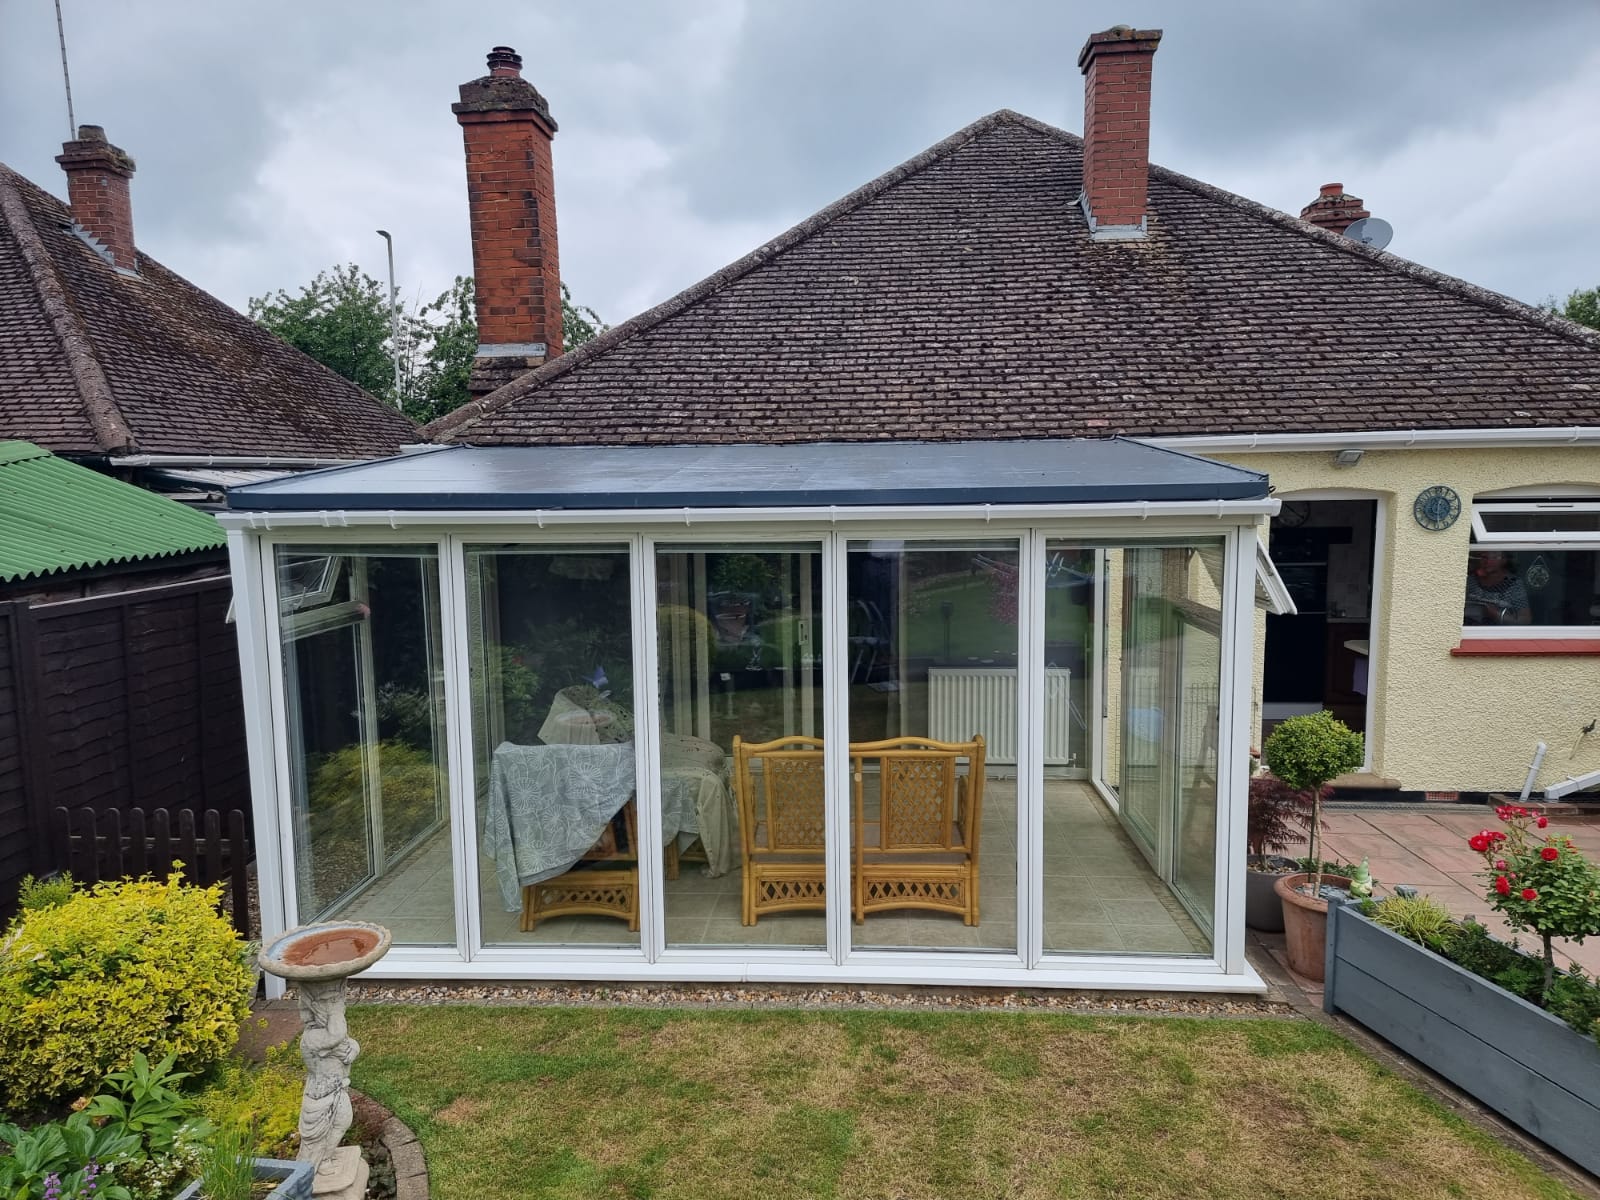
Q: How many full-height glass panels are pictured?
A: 5